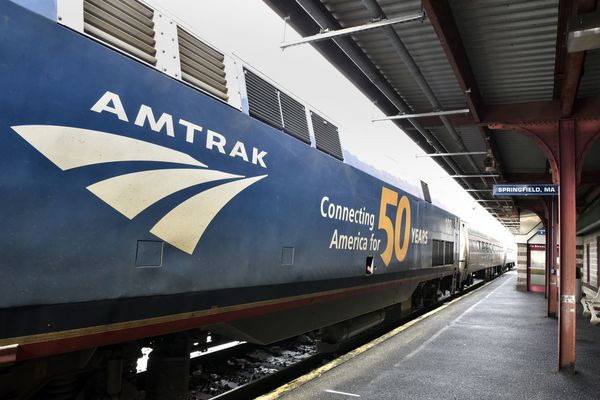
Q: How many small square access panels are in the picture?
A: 2